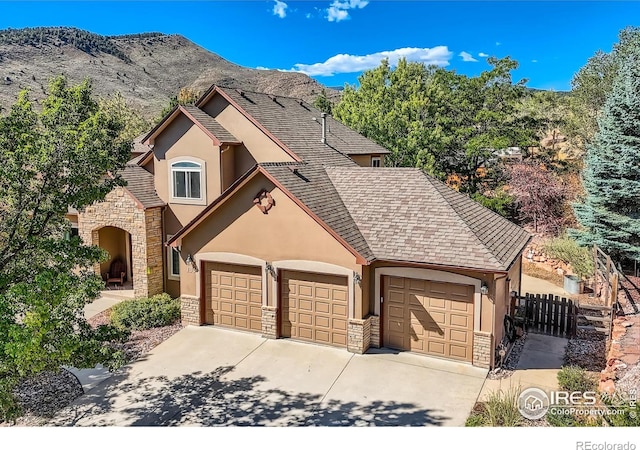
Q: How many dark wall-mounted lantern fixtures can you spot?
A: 4